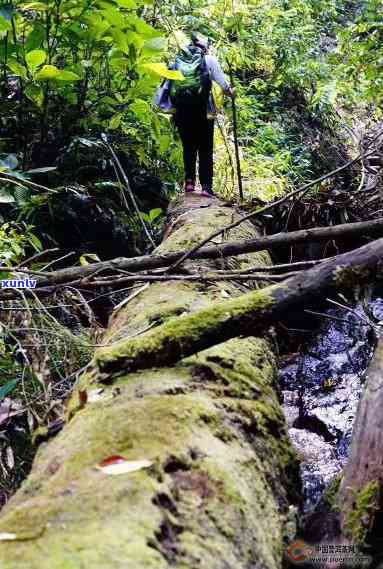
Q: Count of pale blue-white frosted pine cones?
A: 0